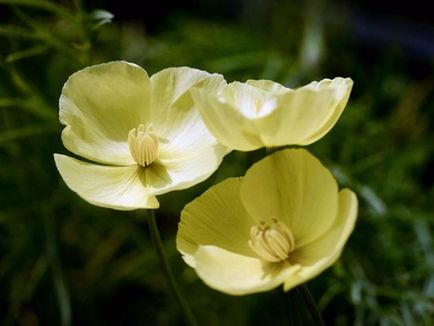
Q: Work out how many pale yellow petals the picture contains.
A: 12